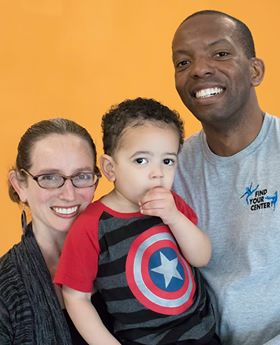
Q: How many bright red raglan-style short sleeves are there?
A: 2